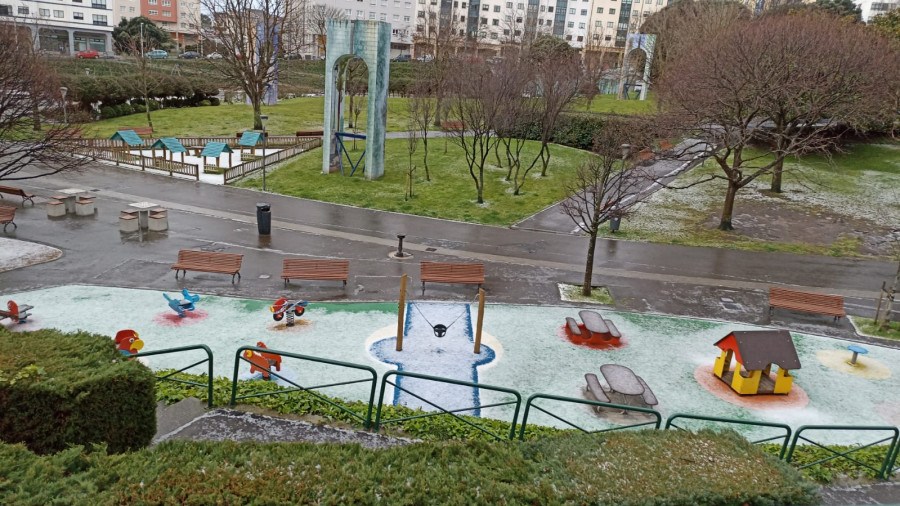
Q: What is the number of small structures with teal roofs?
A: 4